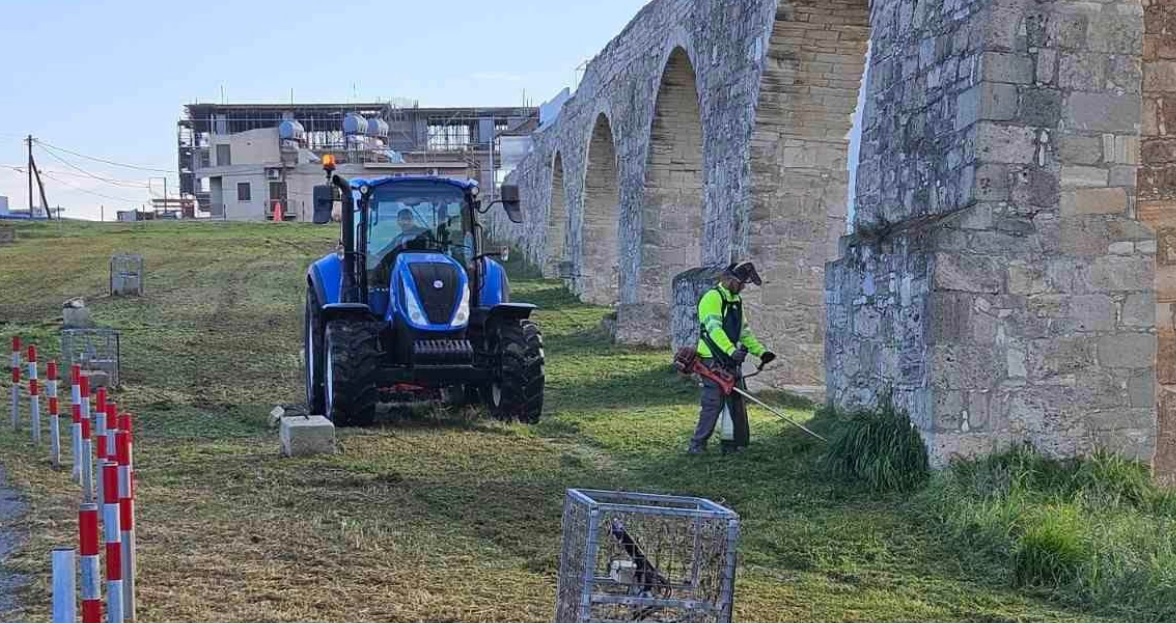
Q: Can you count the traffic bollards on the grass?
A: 12